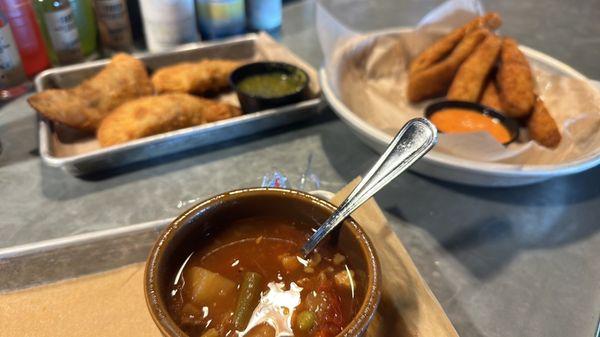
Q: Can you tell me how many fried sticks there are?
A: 6